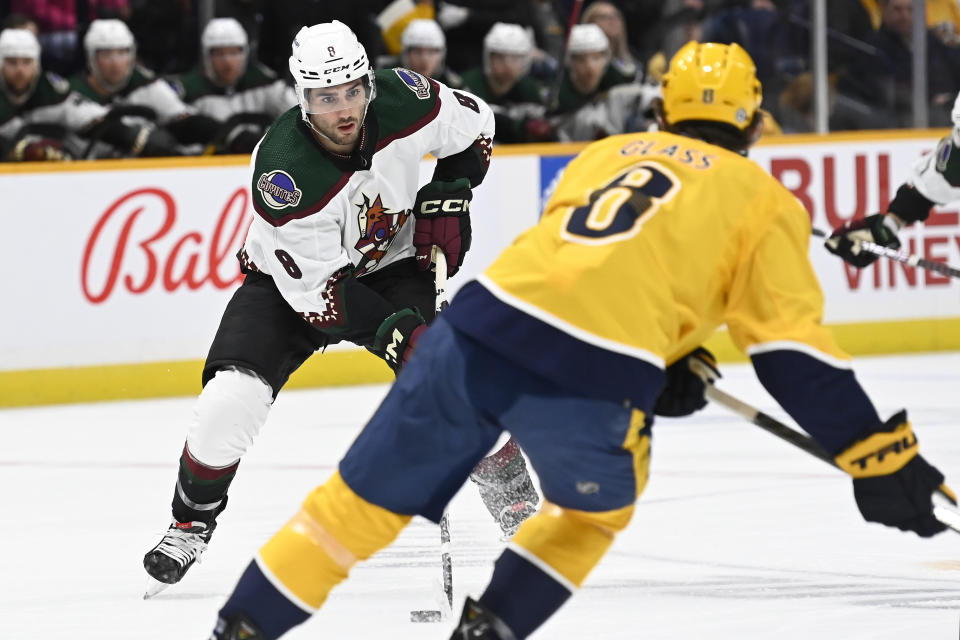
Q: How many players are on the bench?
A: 6